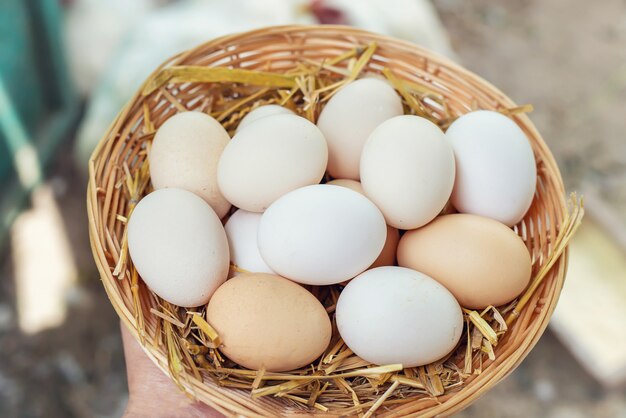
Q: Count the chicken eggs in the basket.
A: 13